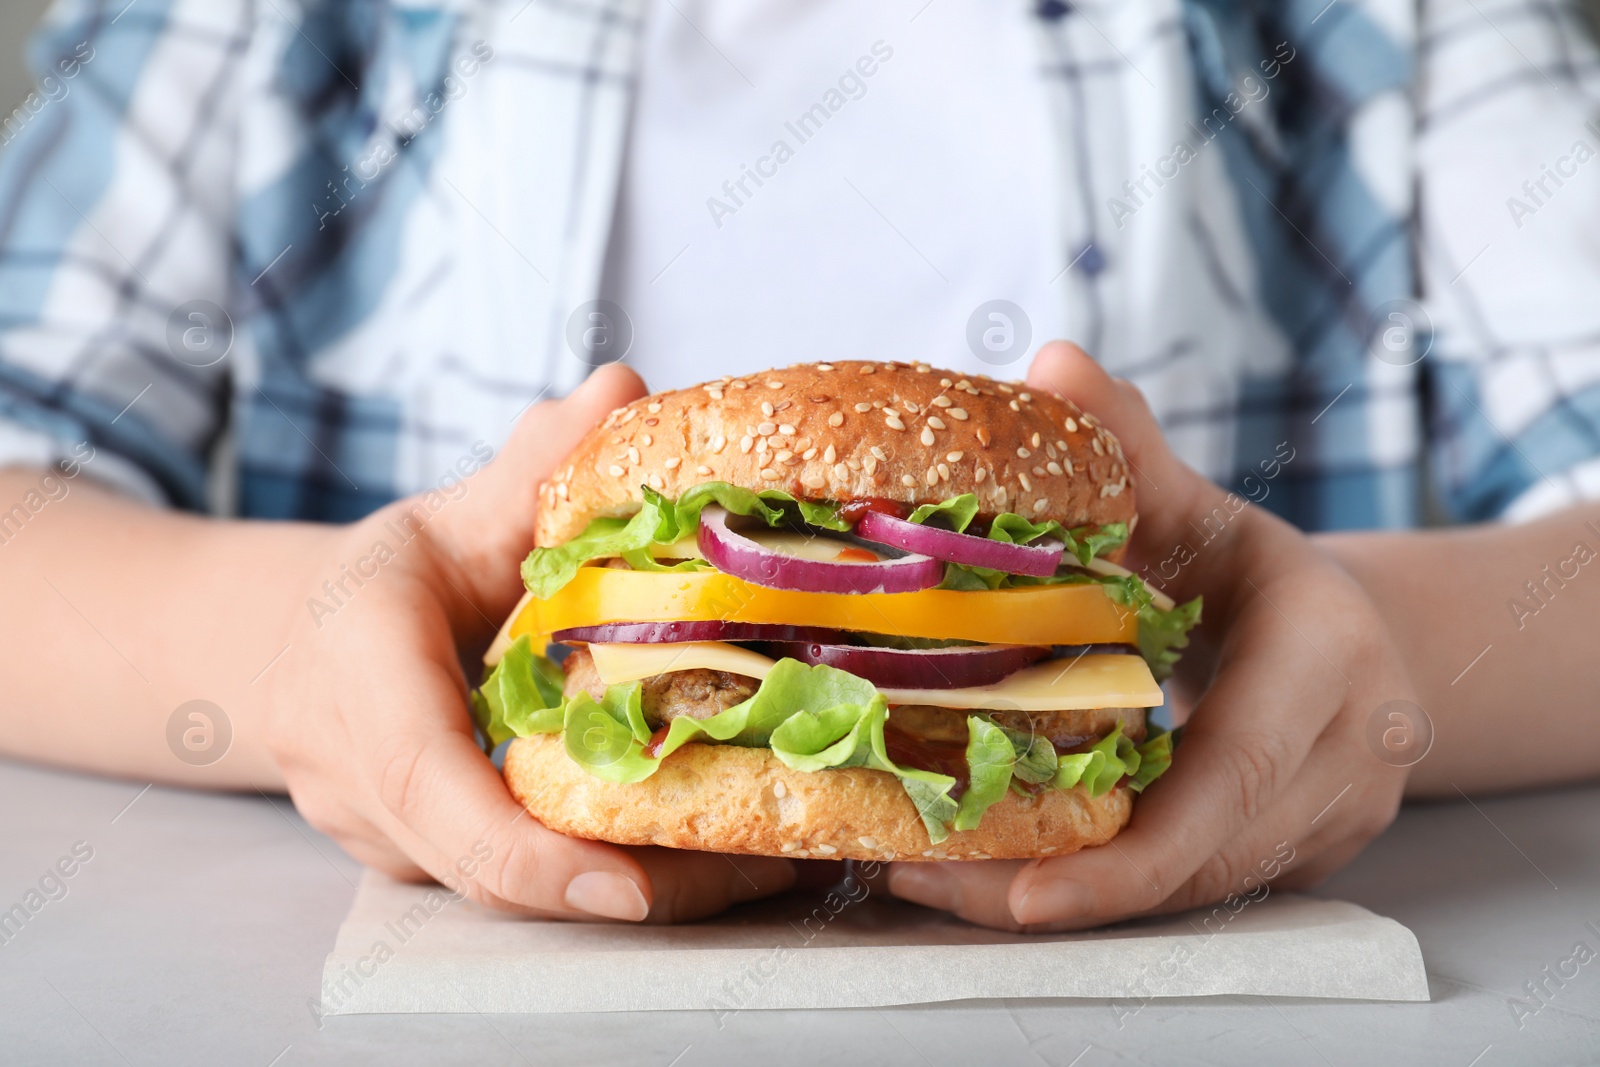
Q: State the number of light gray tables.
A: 1